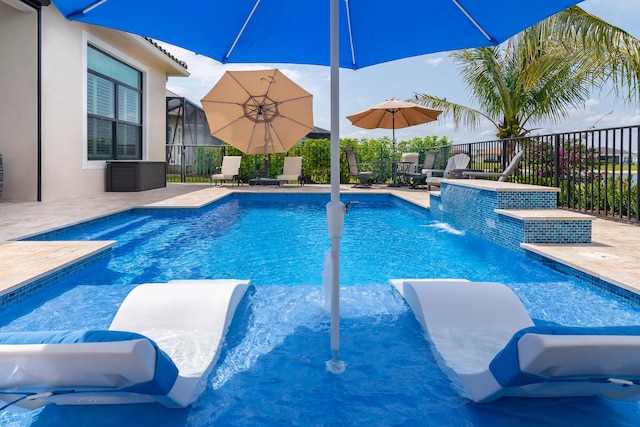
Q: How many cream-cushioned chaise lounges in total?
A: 2